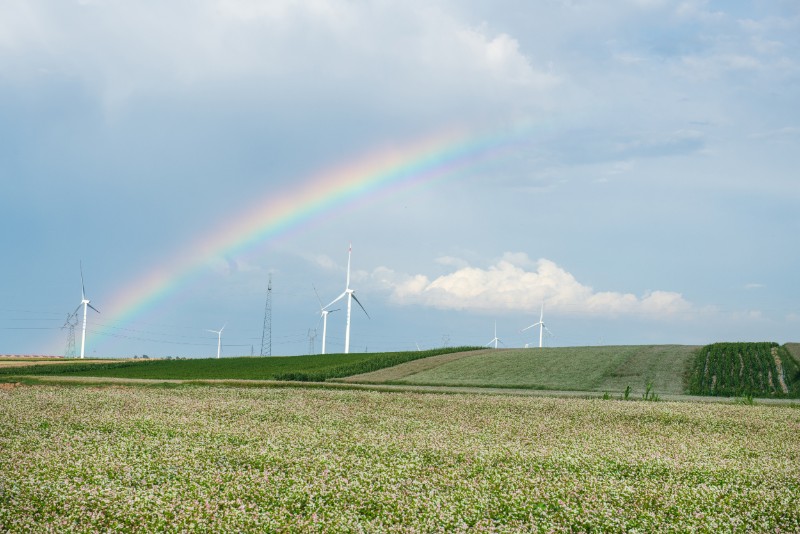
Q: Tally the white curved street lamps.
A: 0